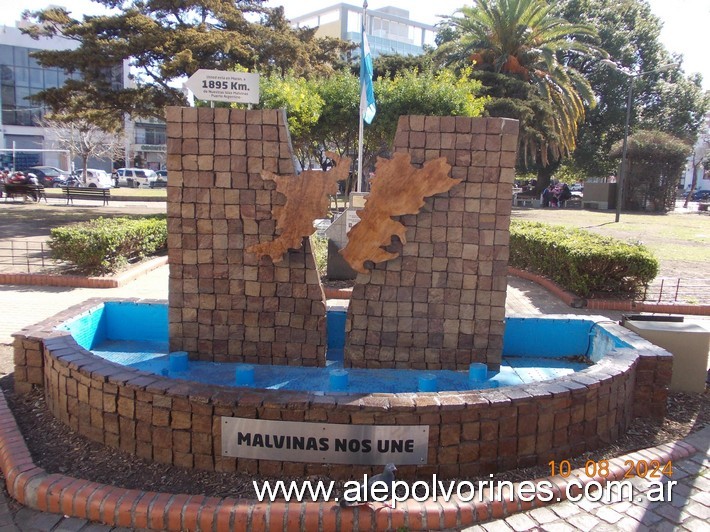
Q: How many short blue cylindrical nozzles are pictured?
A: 5